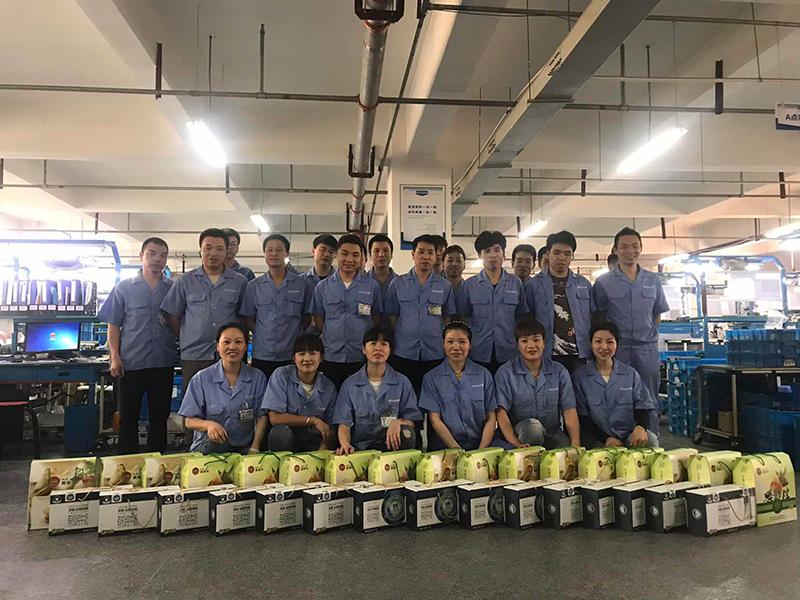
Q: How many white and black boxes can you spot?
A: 15